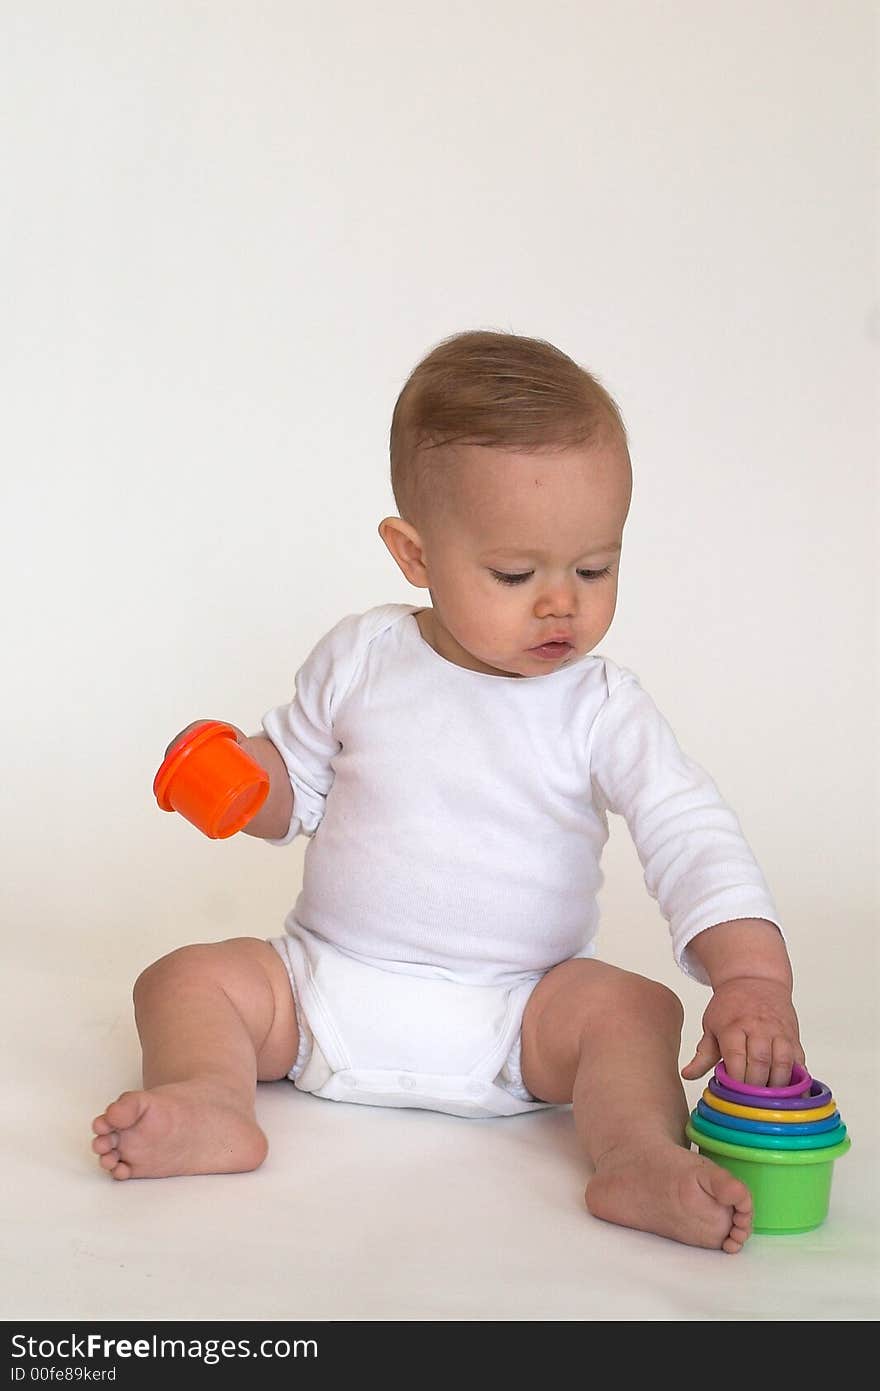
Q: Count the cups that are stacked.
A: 6